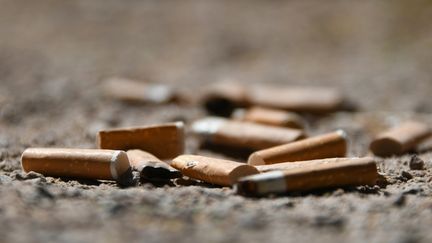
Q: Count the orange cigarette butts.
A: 13